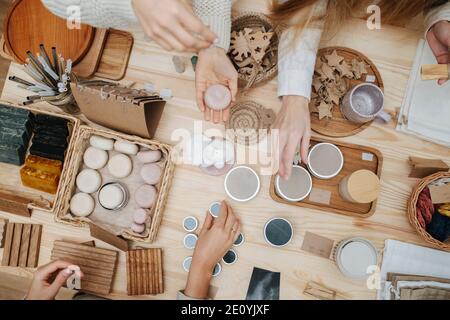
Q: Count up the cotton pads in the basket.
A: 12